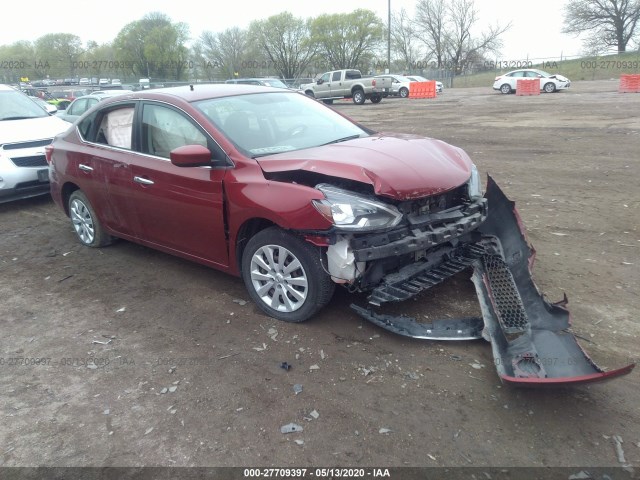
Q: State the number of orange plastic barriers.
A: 3